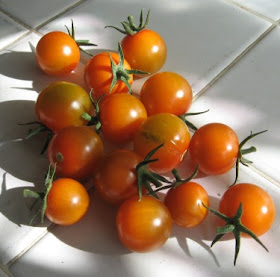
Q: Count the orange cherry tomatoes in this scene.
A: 14